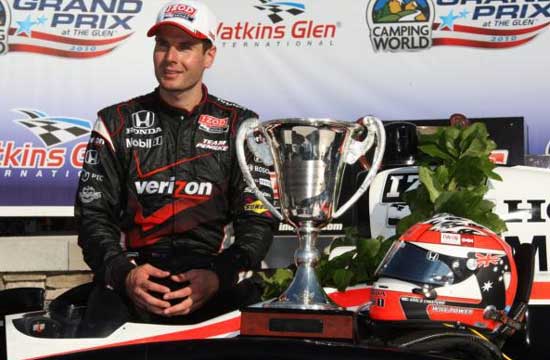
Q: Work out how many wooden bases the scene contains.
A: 1